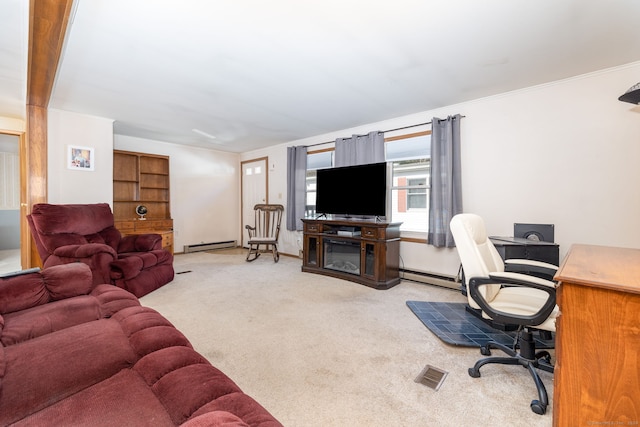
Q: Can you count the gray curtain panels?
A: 3